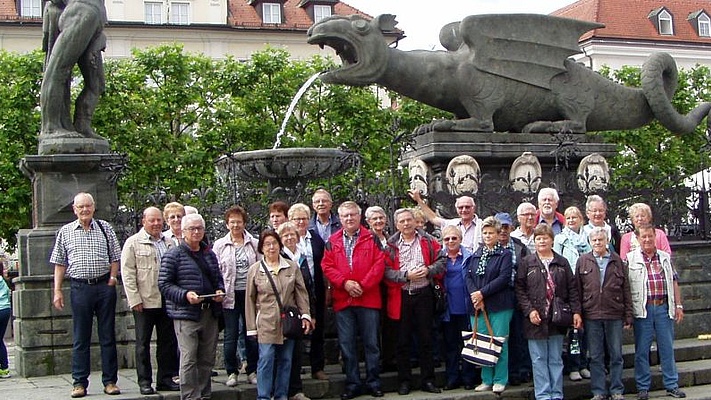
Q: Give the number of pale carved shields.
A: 4